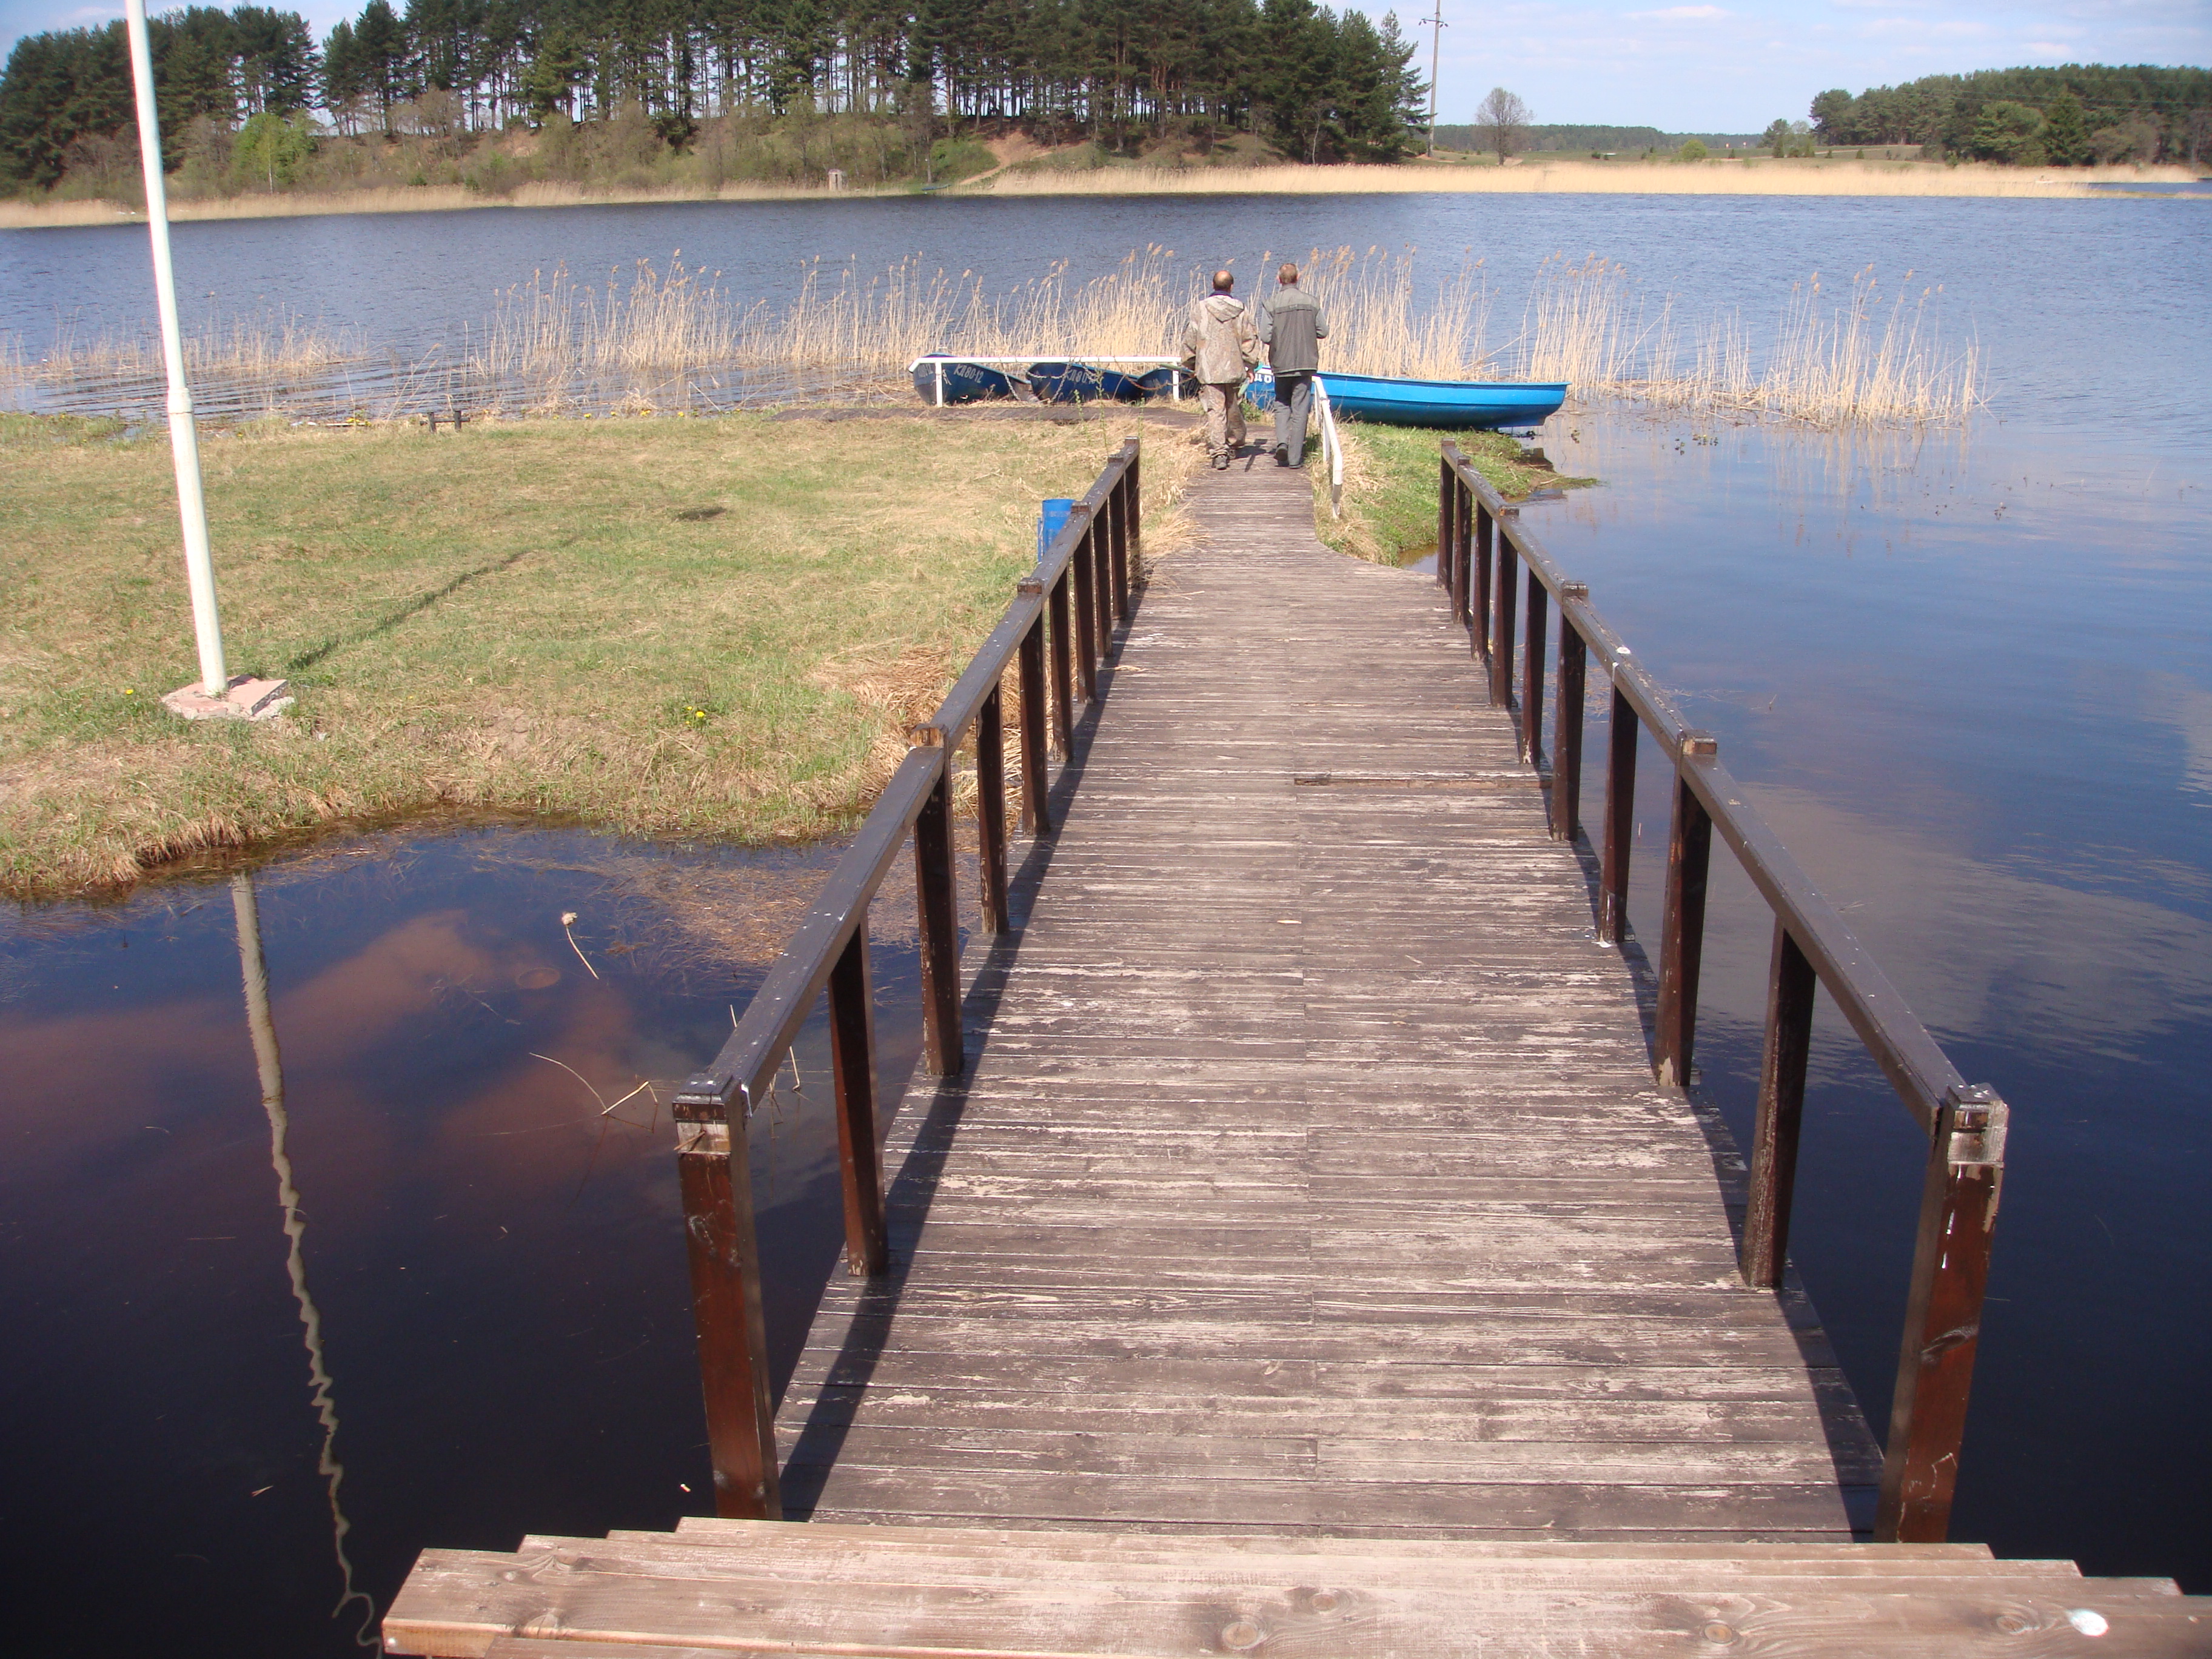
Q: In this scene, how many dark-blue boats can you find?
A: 3